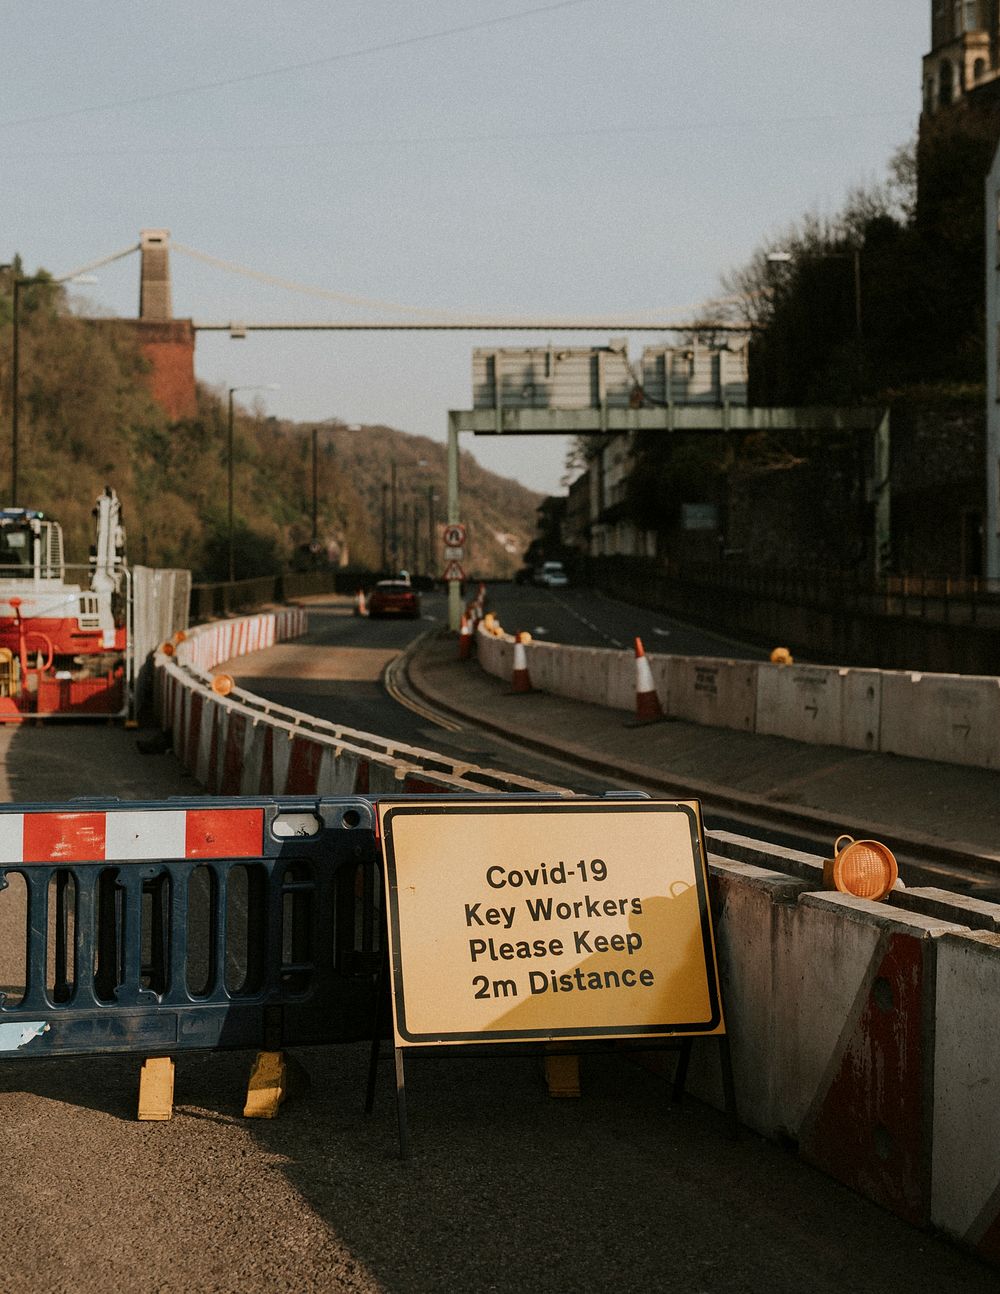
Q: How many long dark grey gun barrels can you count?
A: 0